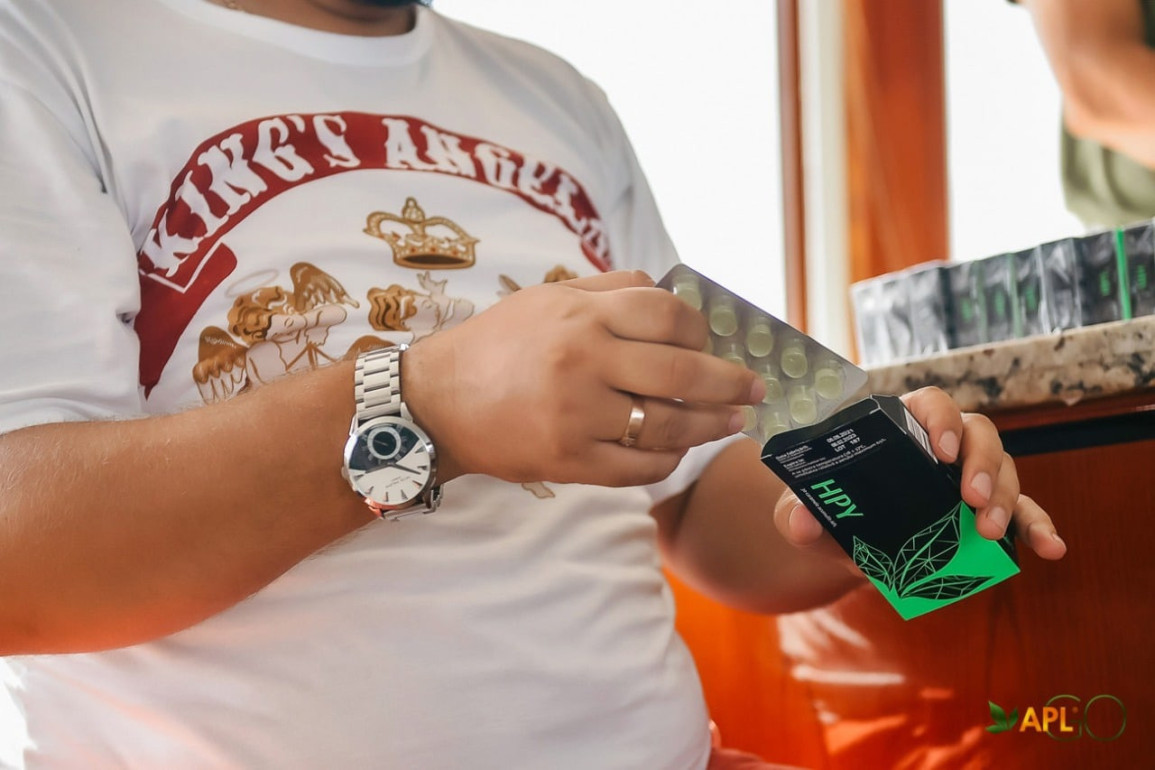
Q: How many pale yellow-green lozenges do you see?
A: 11